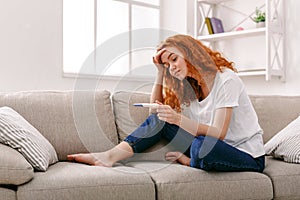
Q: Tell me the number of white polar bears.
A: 0